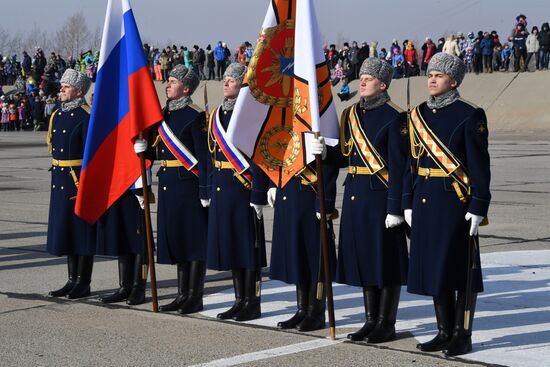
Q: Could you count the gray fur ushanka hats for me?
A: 5